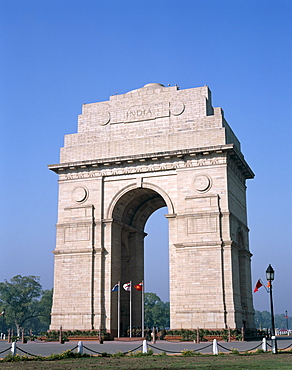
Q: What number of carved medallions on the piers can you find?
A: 2